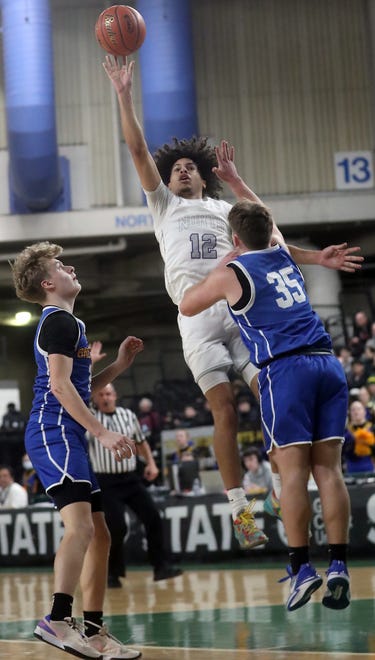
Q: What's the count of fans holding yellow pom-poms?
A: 1